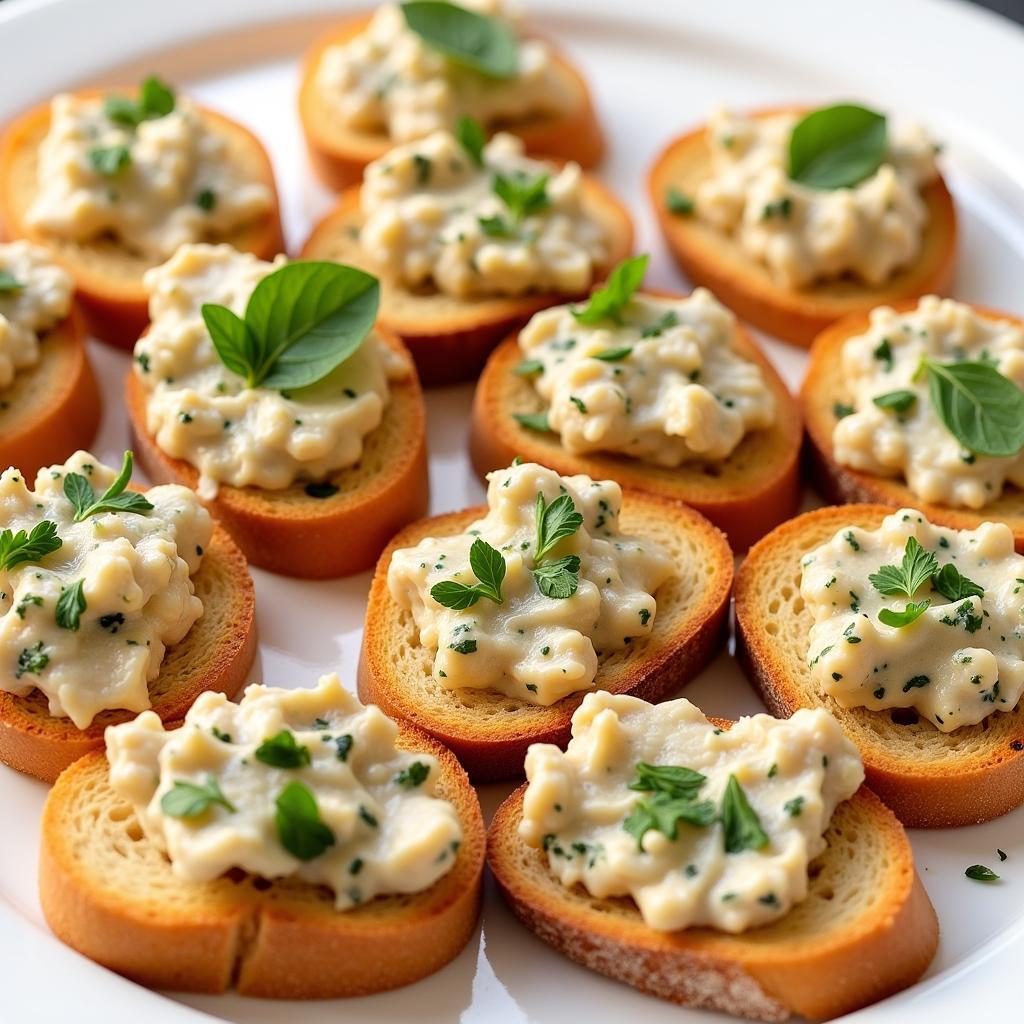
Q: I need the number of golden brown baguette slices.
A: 13